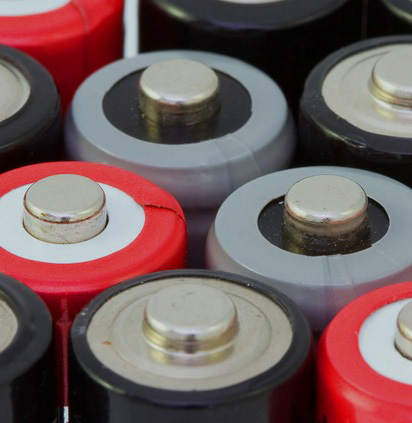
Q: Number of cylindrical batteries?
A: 11